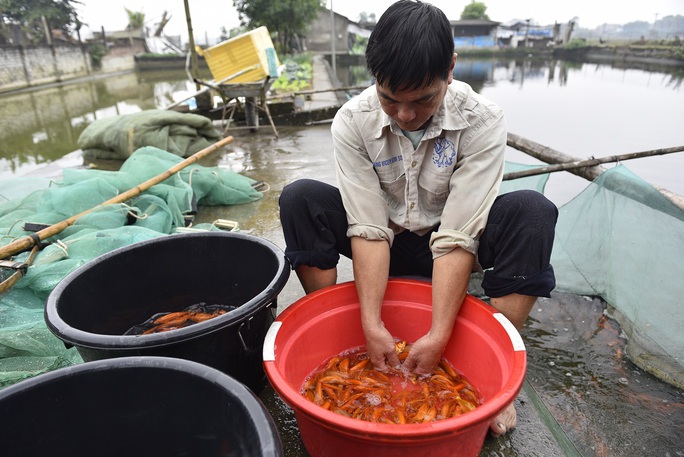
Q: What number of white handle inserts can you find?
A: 2